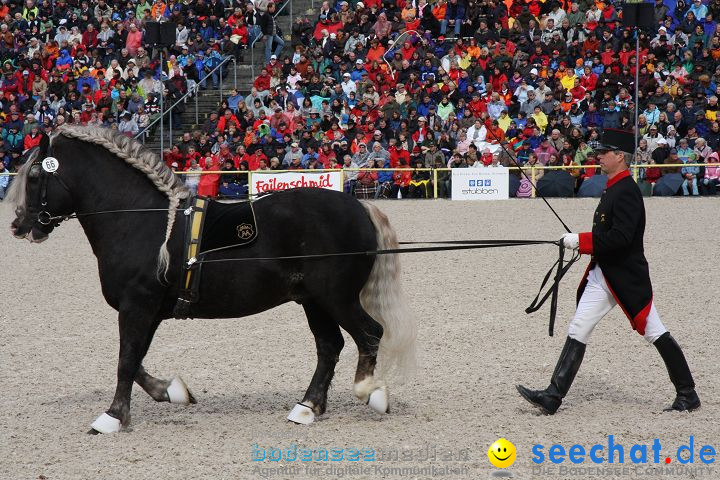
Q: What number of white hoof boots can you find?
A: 4